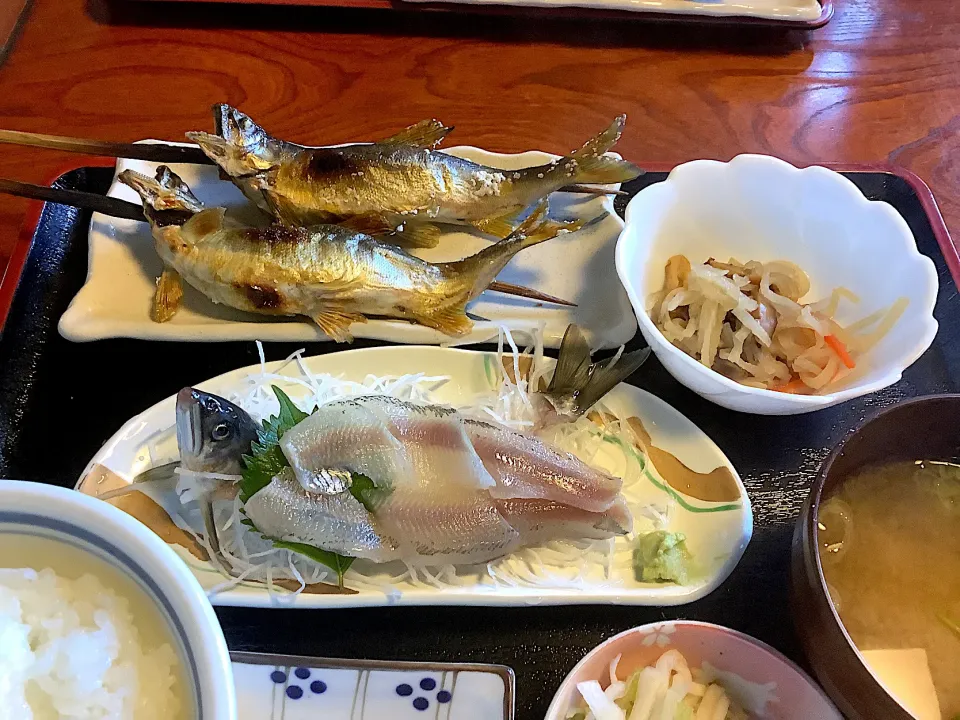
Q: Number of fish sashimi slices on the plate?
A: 6